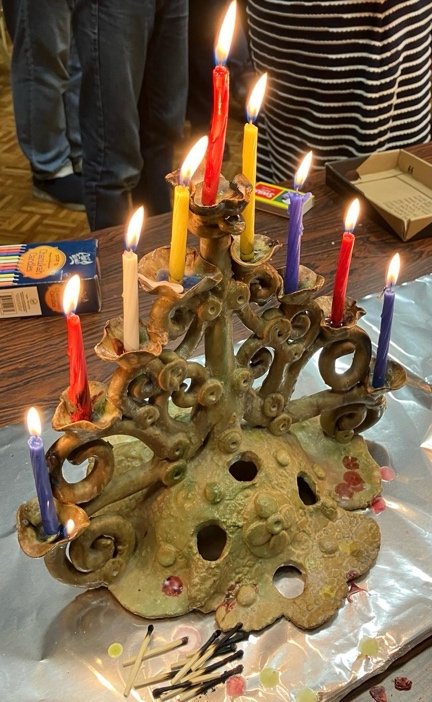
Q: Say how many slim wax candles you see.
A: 9